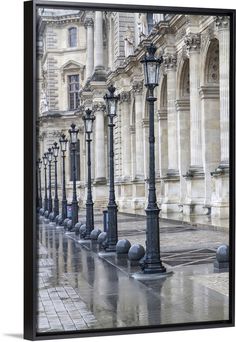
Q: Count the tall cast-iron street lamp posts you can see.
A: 9